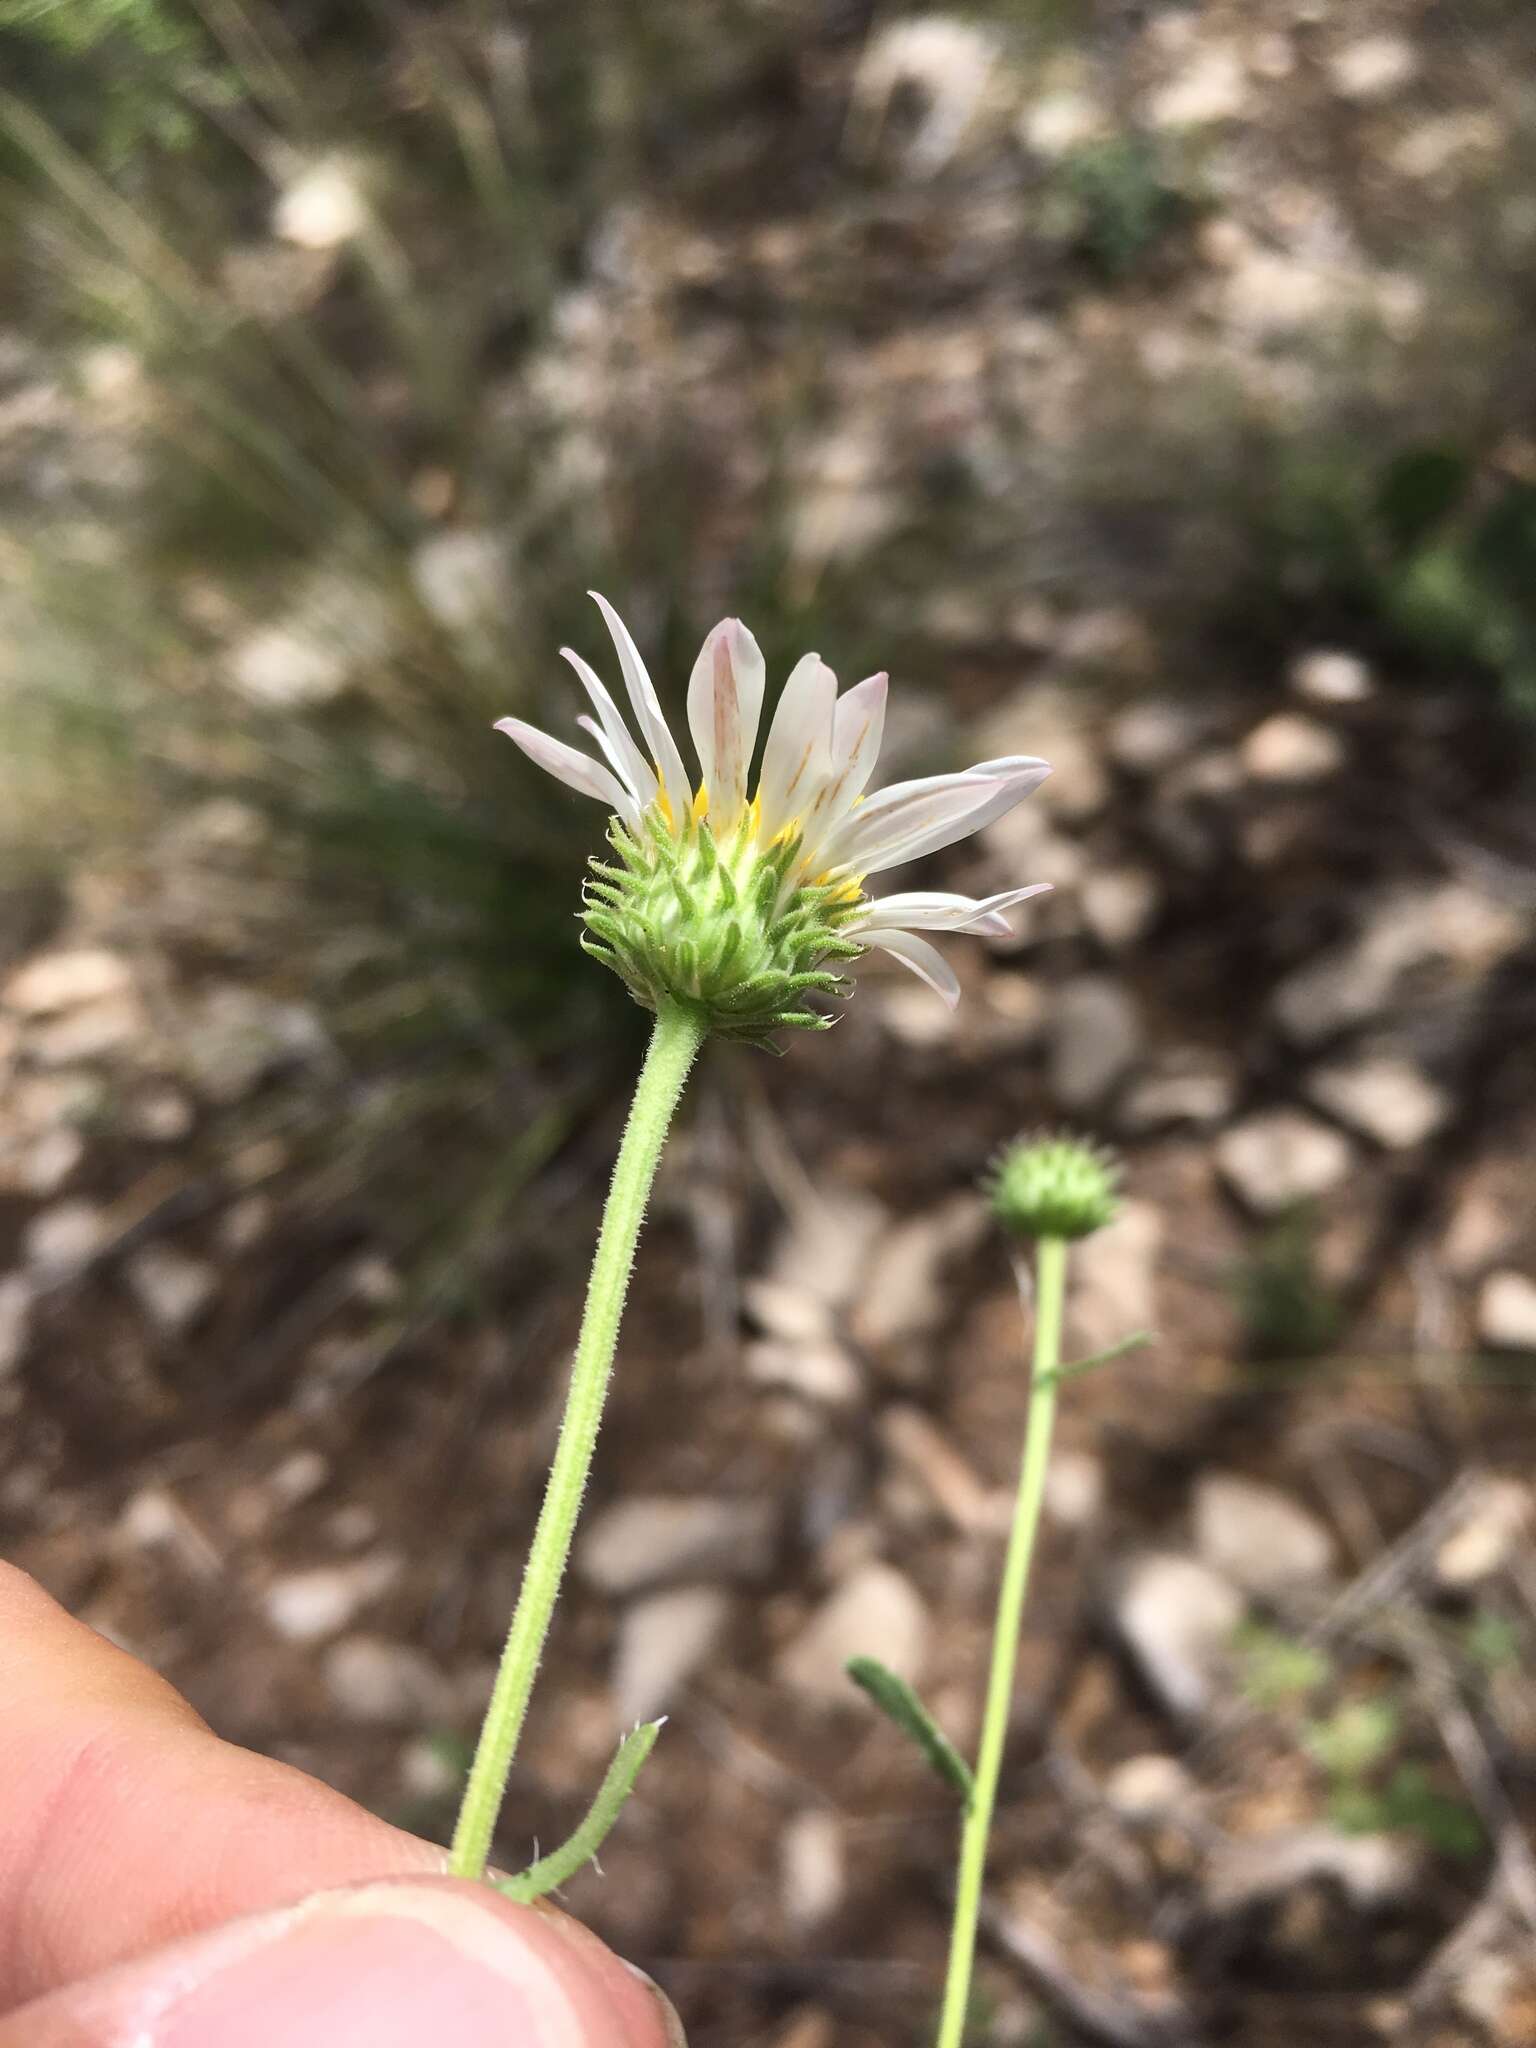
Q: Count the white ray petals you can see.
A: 12